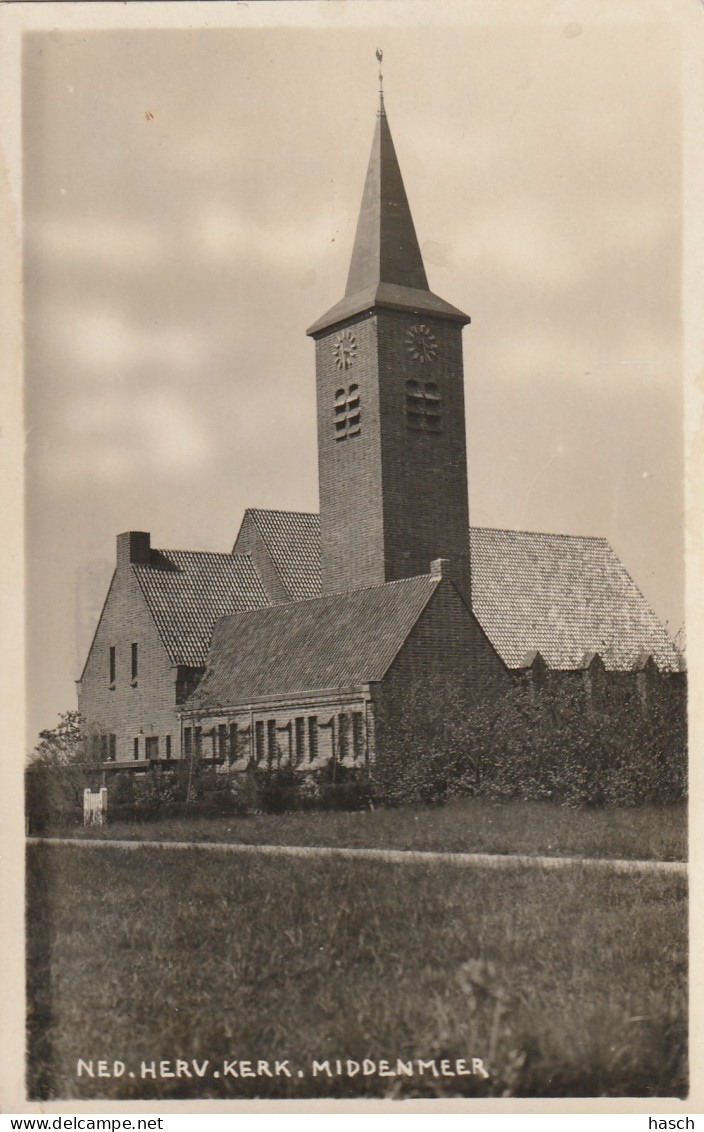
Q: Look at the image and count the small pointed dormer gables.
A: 3